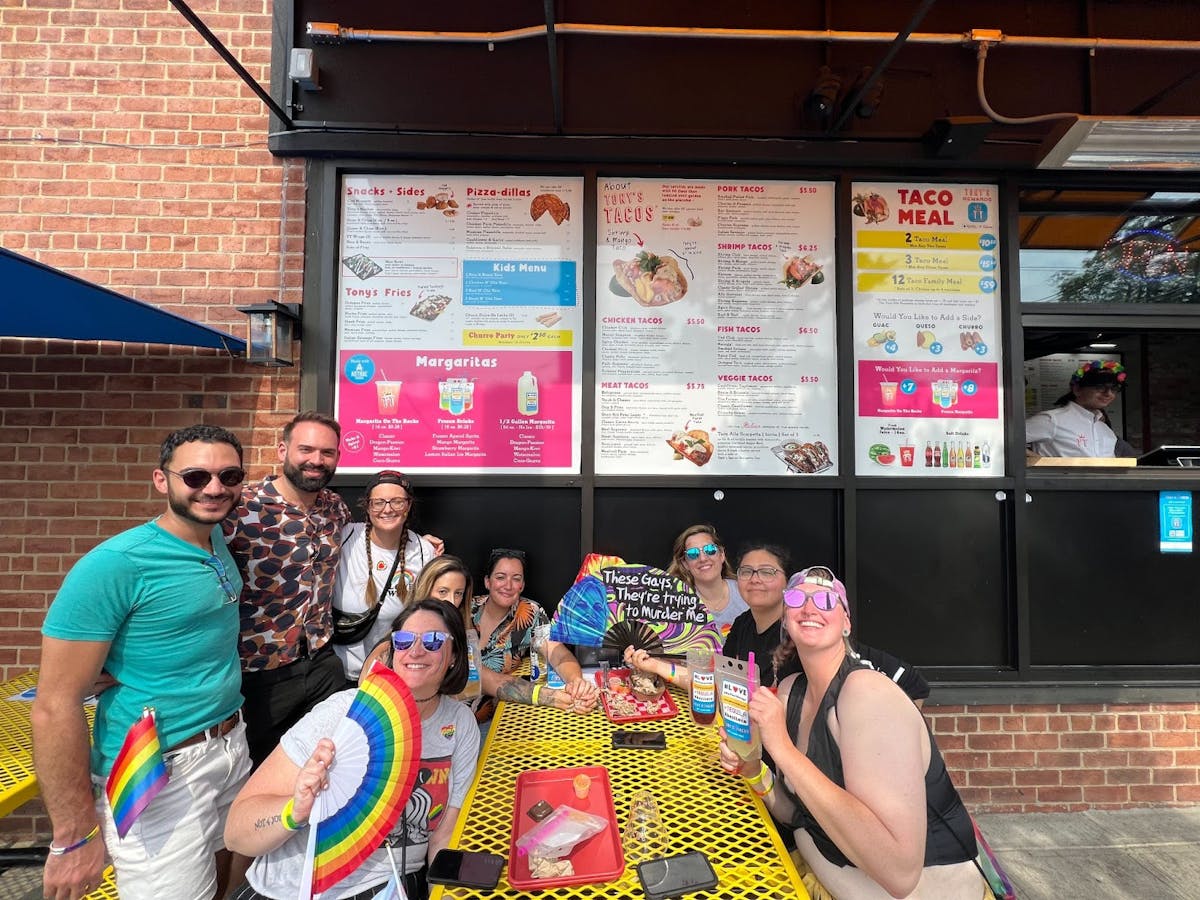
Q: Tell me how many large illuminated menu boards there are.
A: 3